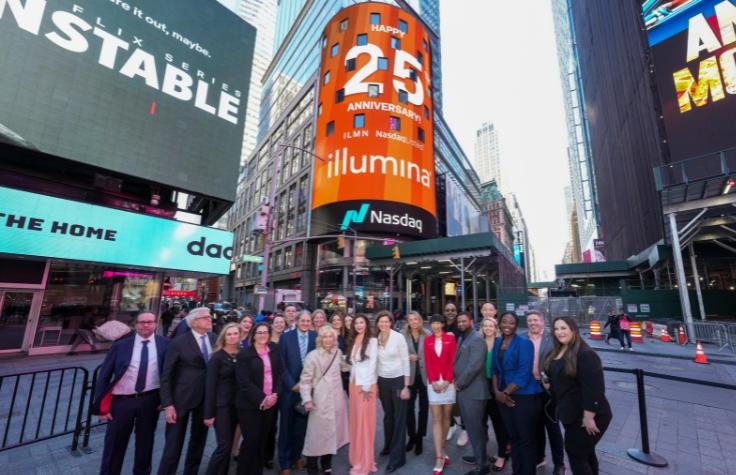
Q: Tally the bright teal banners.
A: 1